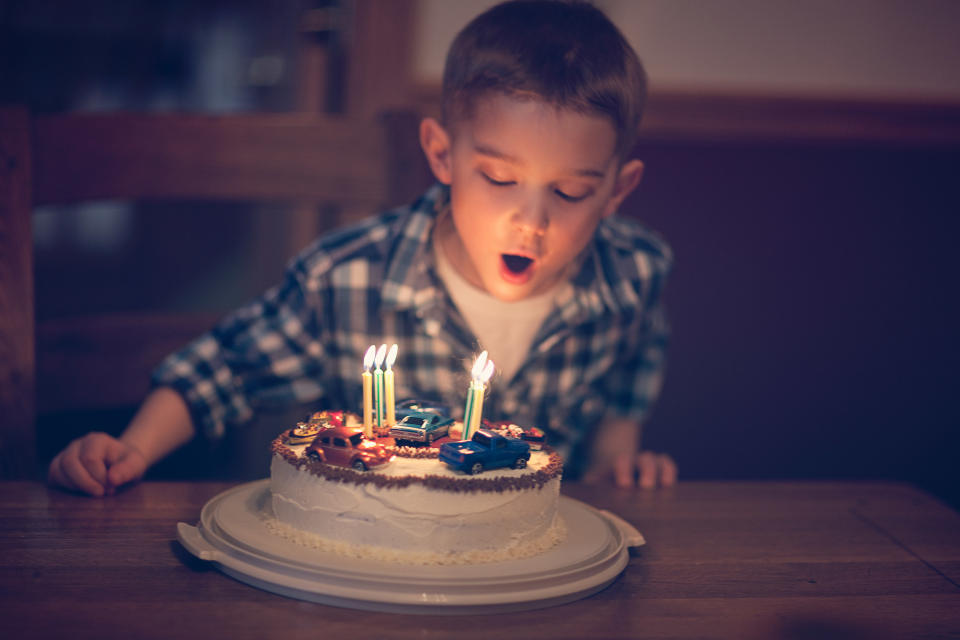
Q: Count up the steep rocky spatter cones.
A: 0